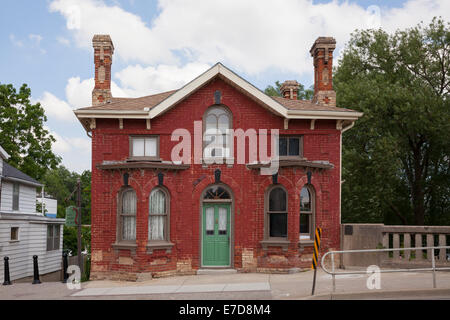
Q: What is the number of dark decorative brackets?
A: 6